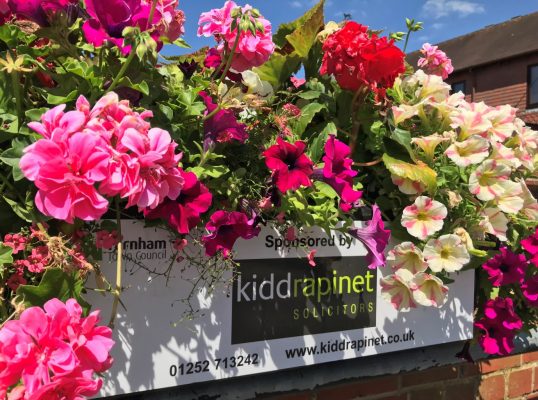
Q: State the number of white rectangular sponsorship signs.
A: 1